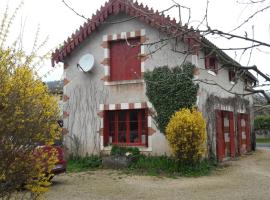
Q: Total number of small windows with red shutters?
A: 2